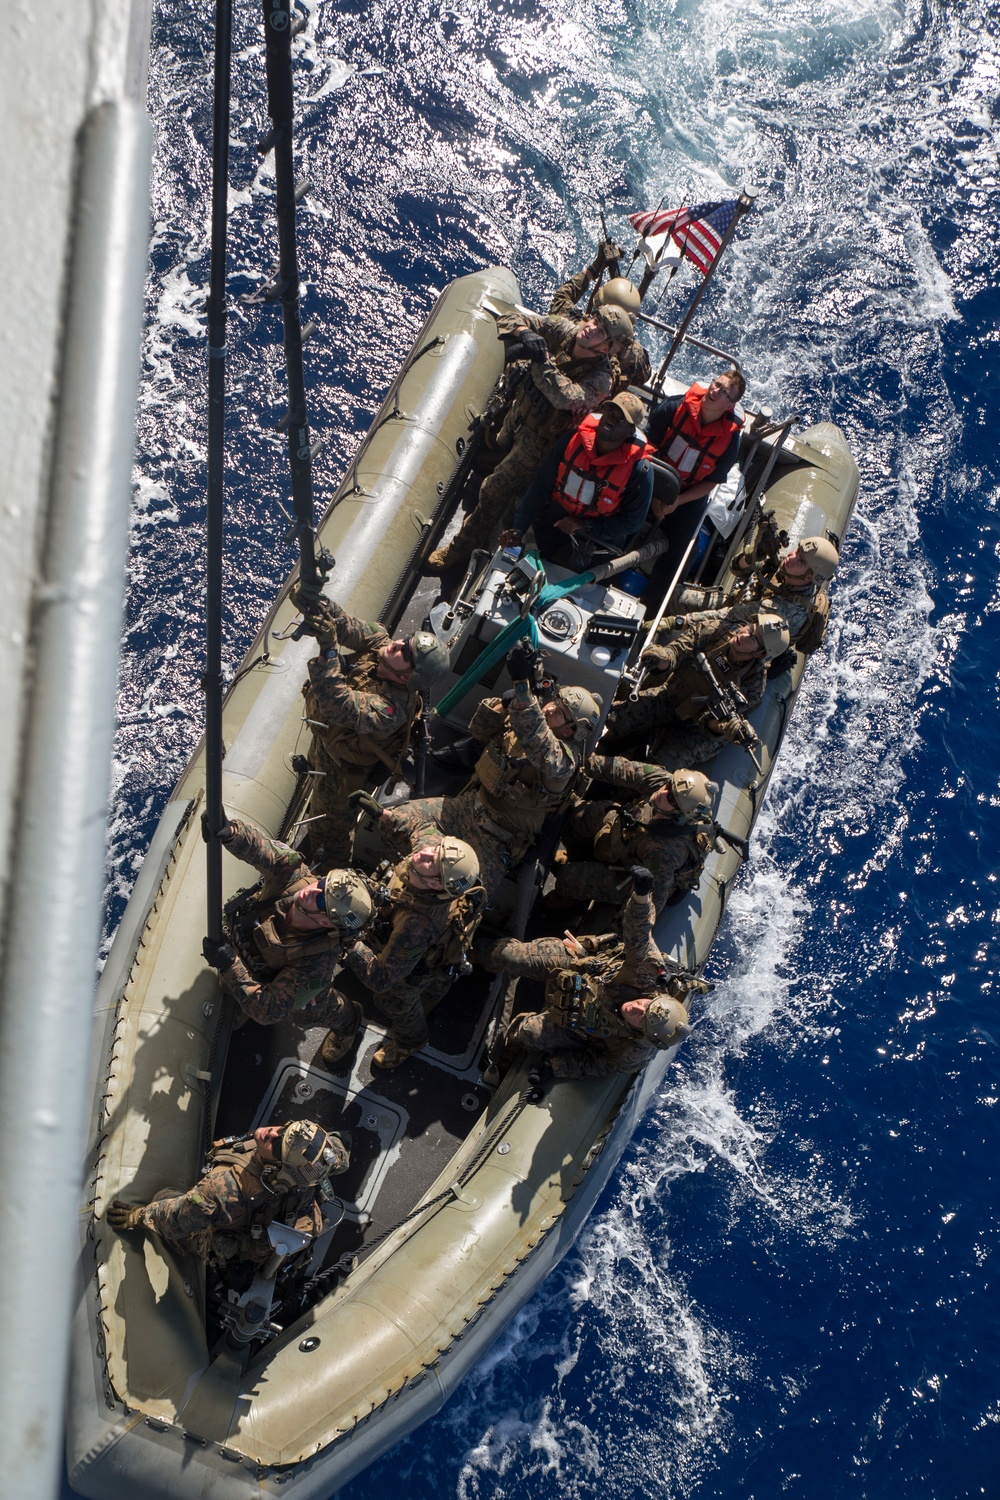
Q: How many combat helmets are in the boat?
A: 11